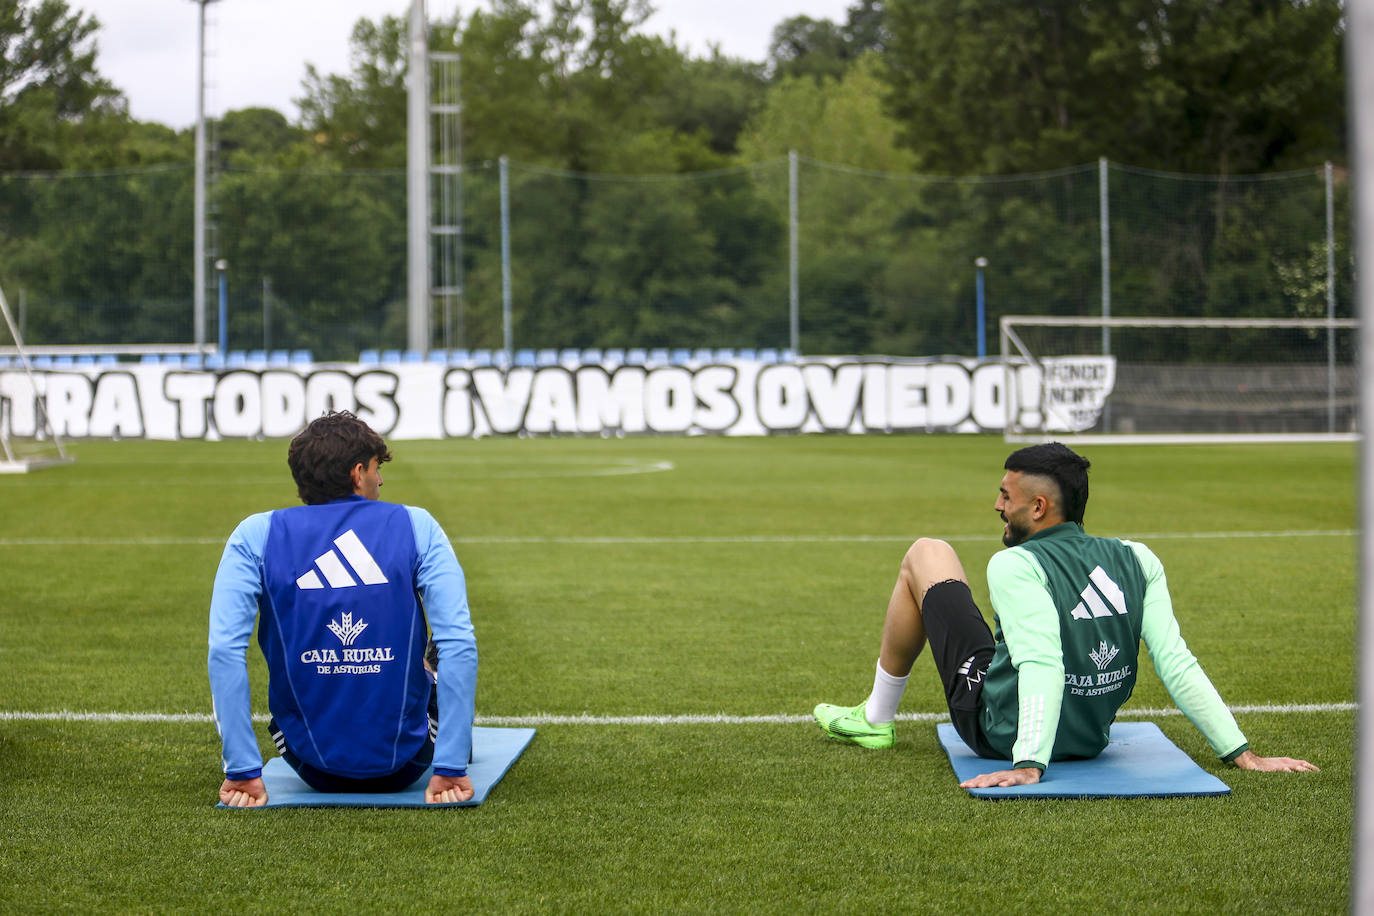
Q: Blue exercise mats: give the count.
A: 2